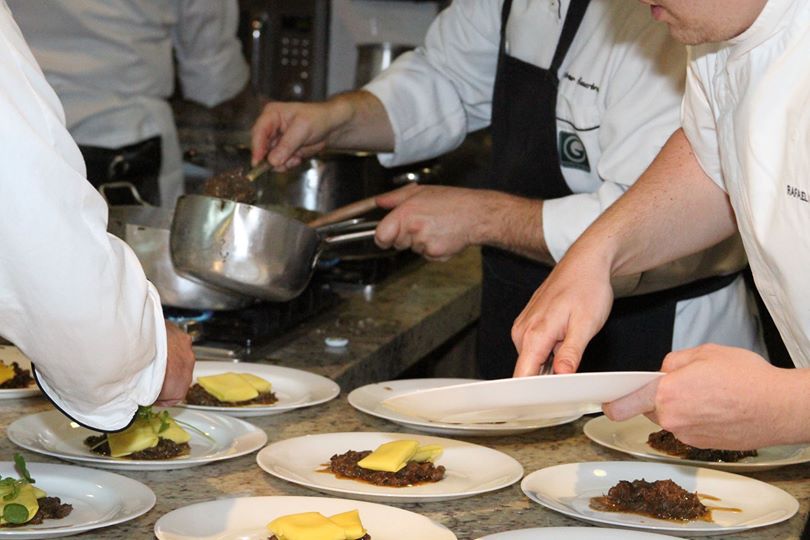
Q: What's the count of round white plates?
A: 11